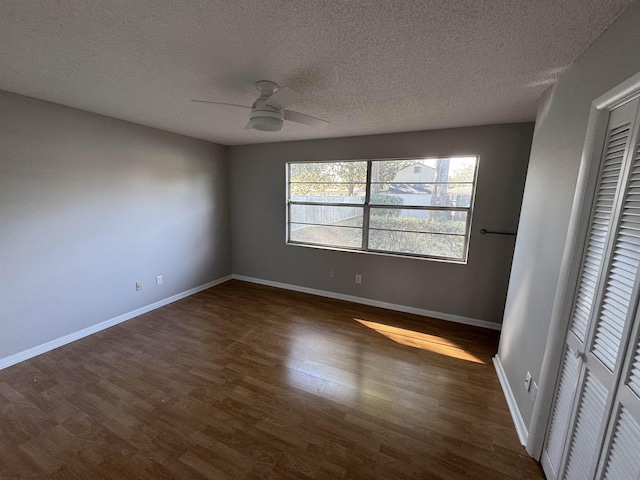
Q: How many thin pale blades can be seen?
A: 4